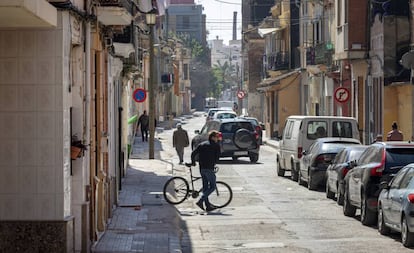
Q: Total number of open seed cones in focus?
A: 0